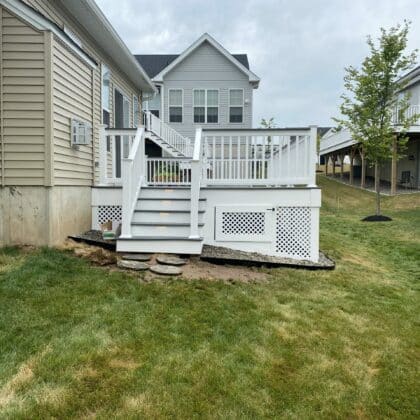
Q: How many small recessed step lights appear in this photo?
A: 4